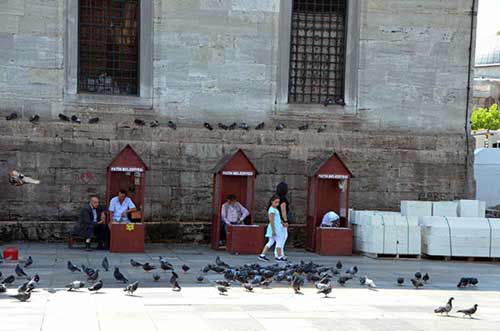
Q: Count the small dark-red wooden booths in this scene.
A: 3